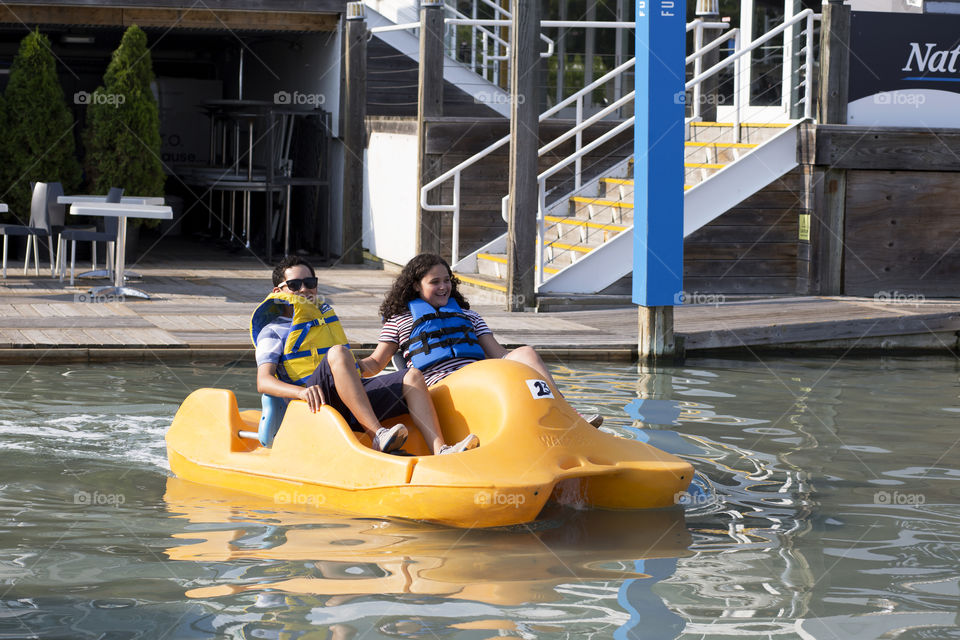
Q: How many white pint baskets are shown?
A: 0